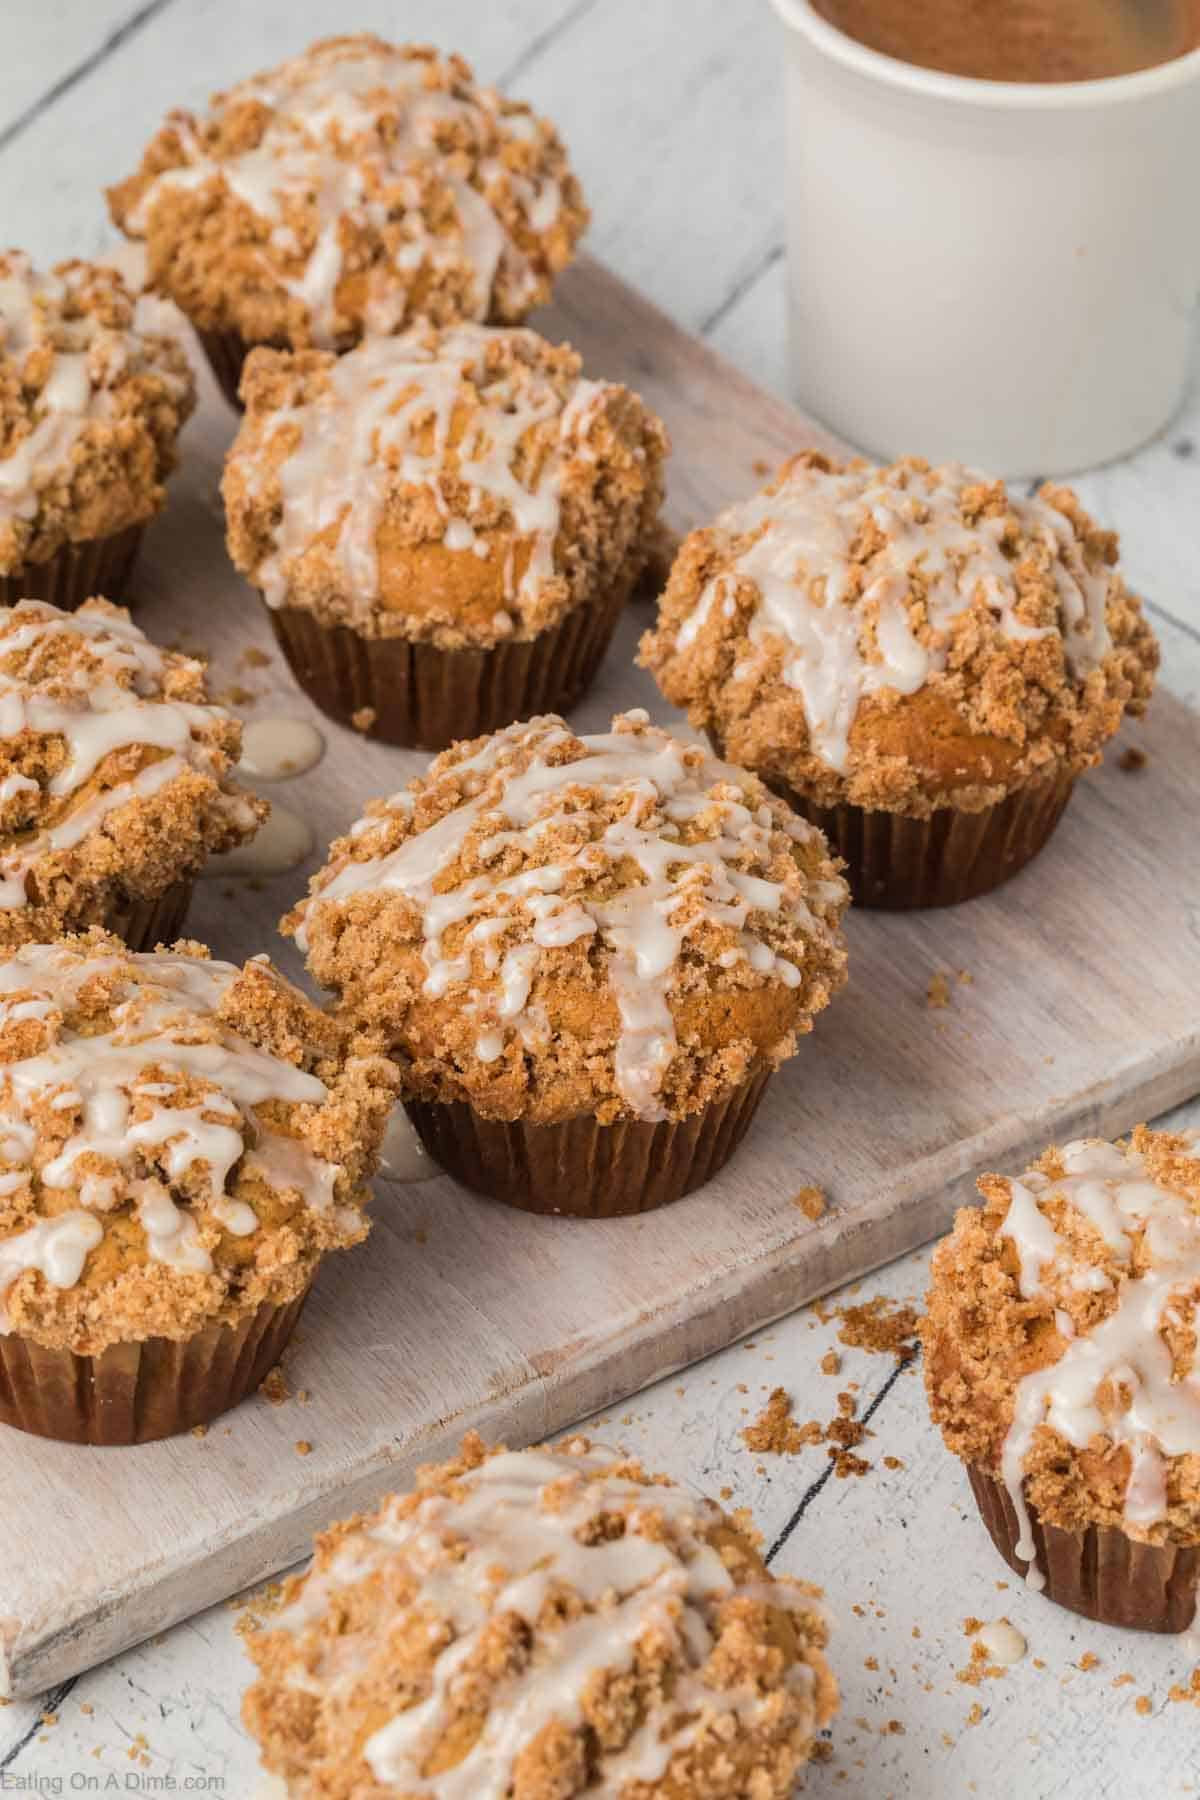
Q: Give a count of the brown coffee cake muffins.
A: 9